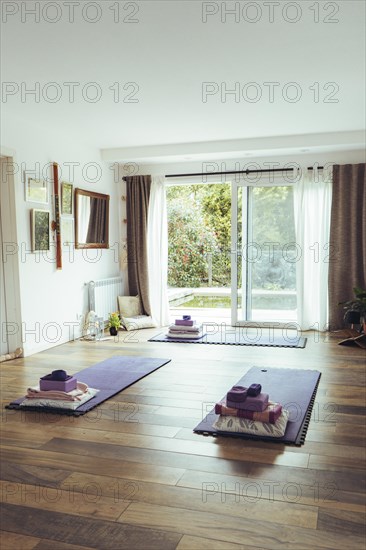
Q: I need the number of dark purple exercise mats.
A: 3